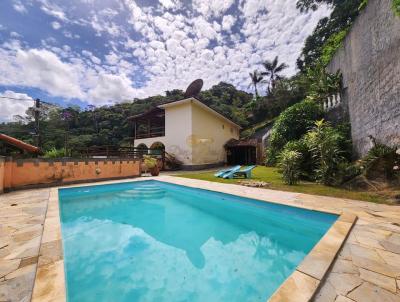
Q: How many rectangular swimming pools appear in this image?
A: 1